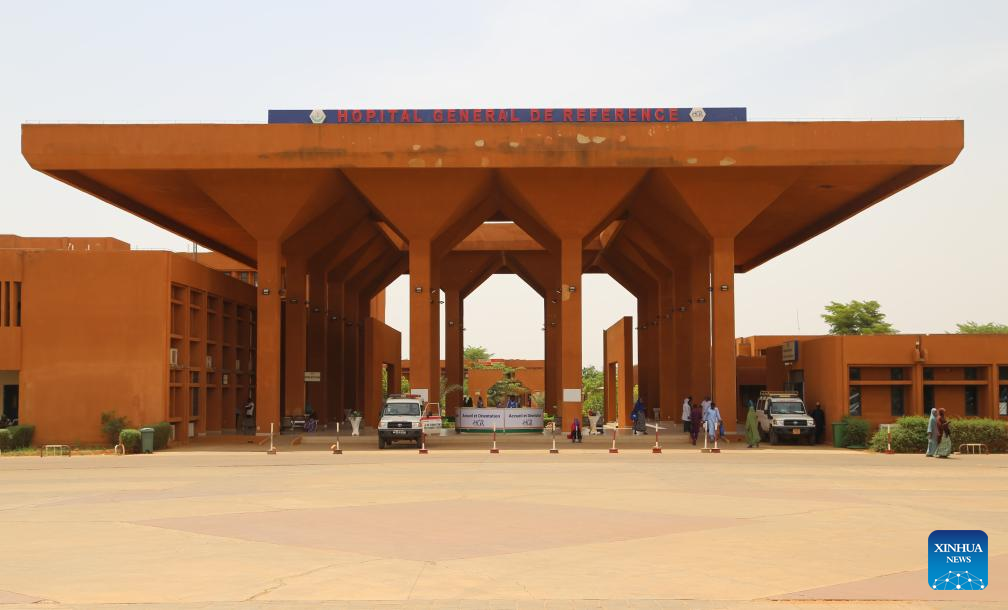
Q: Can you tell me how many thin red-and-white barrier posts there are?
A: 10